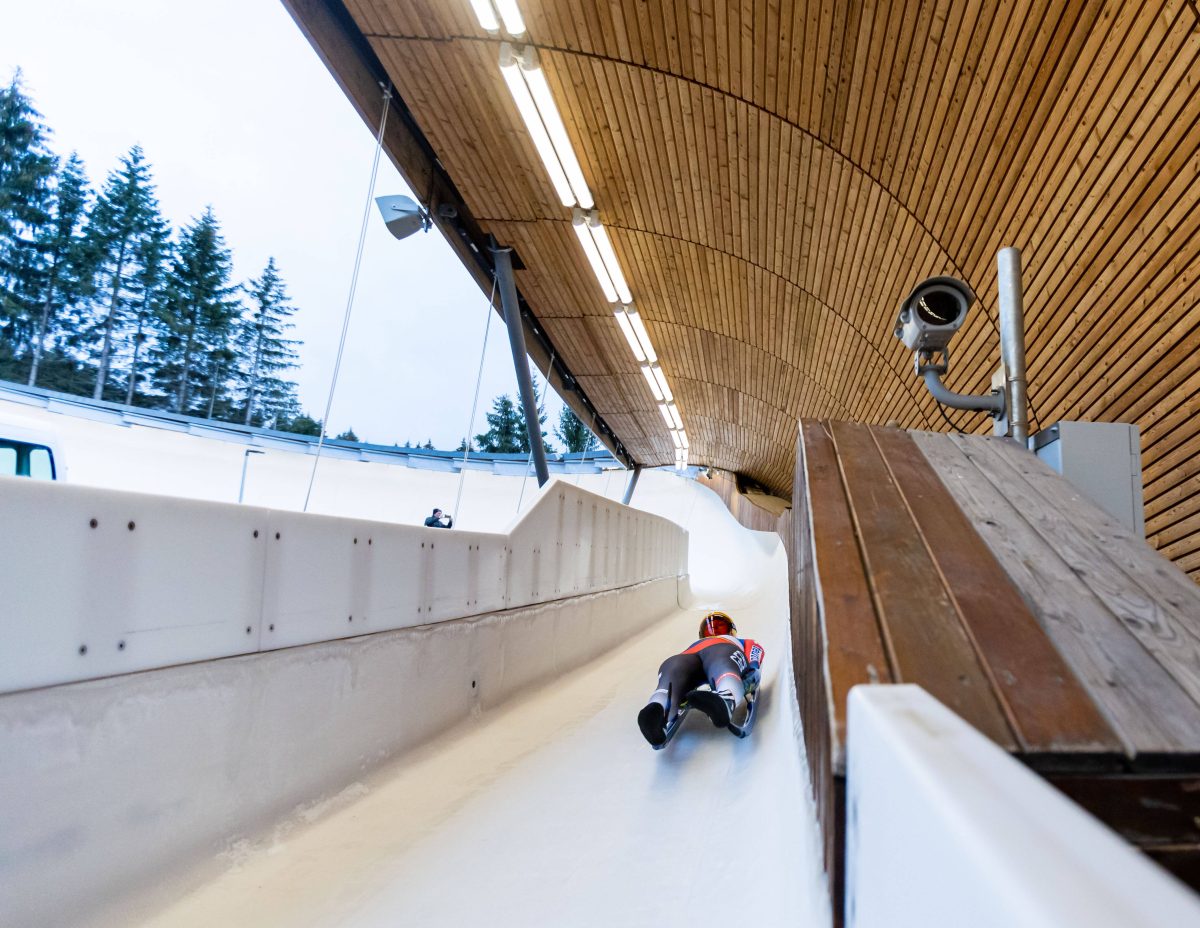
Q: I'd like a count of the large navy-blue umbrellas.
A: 0